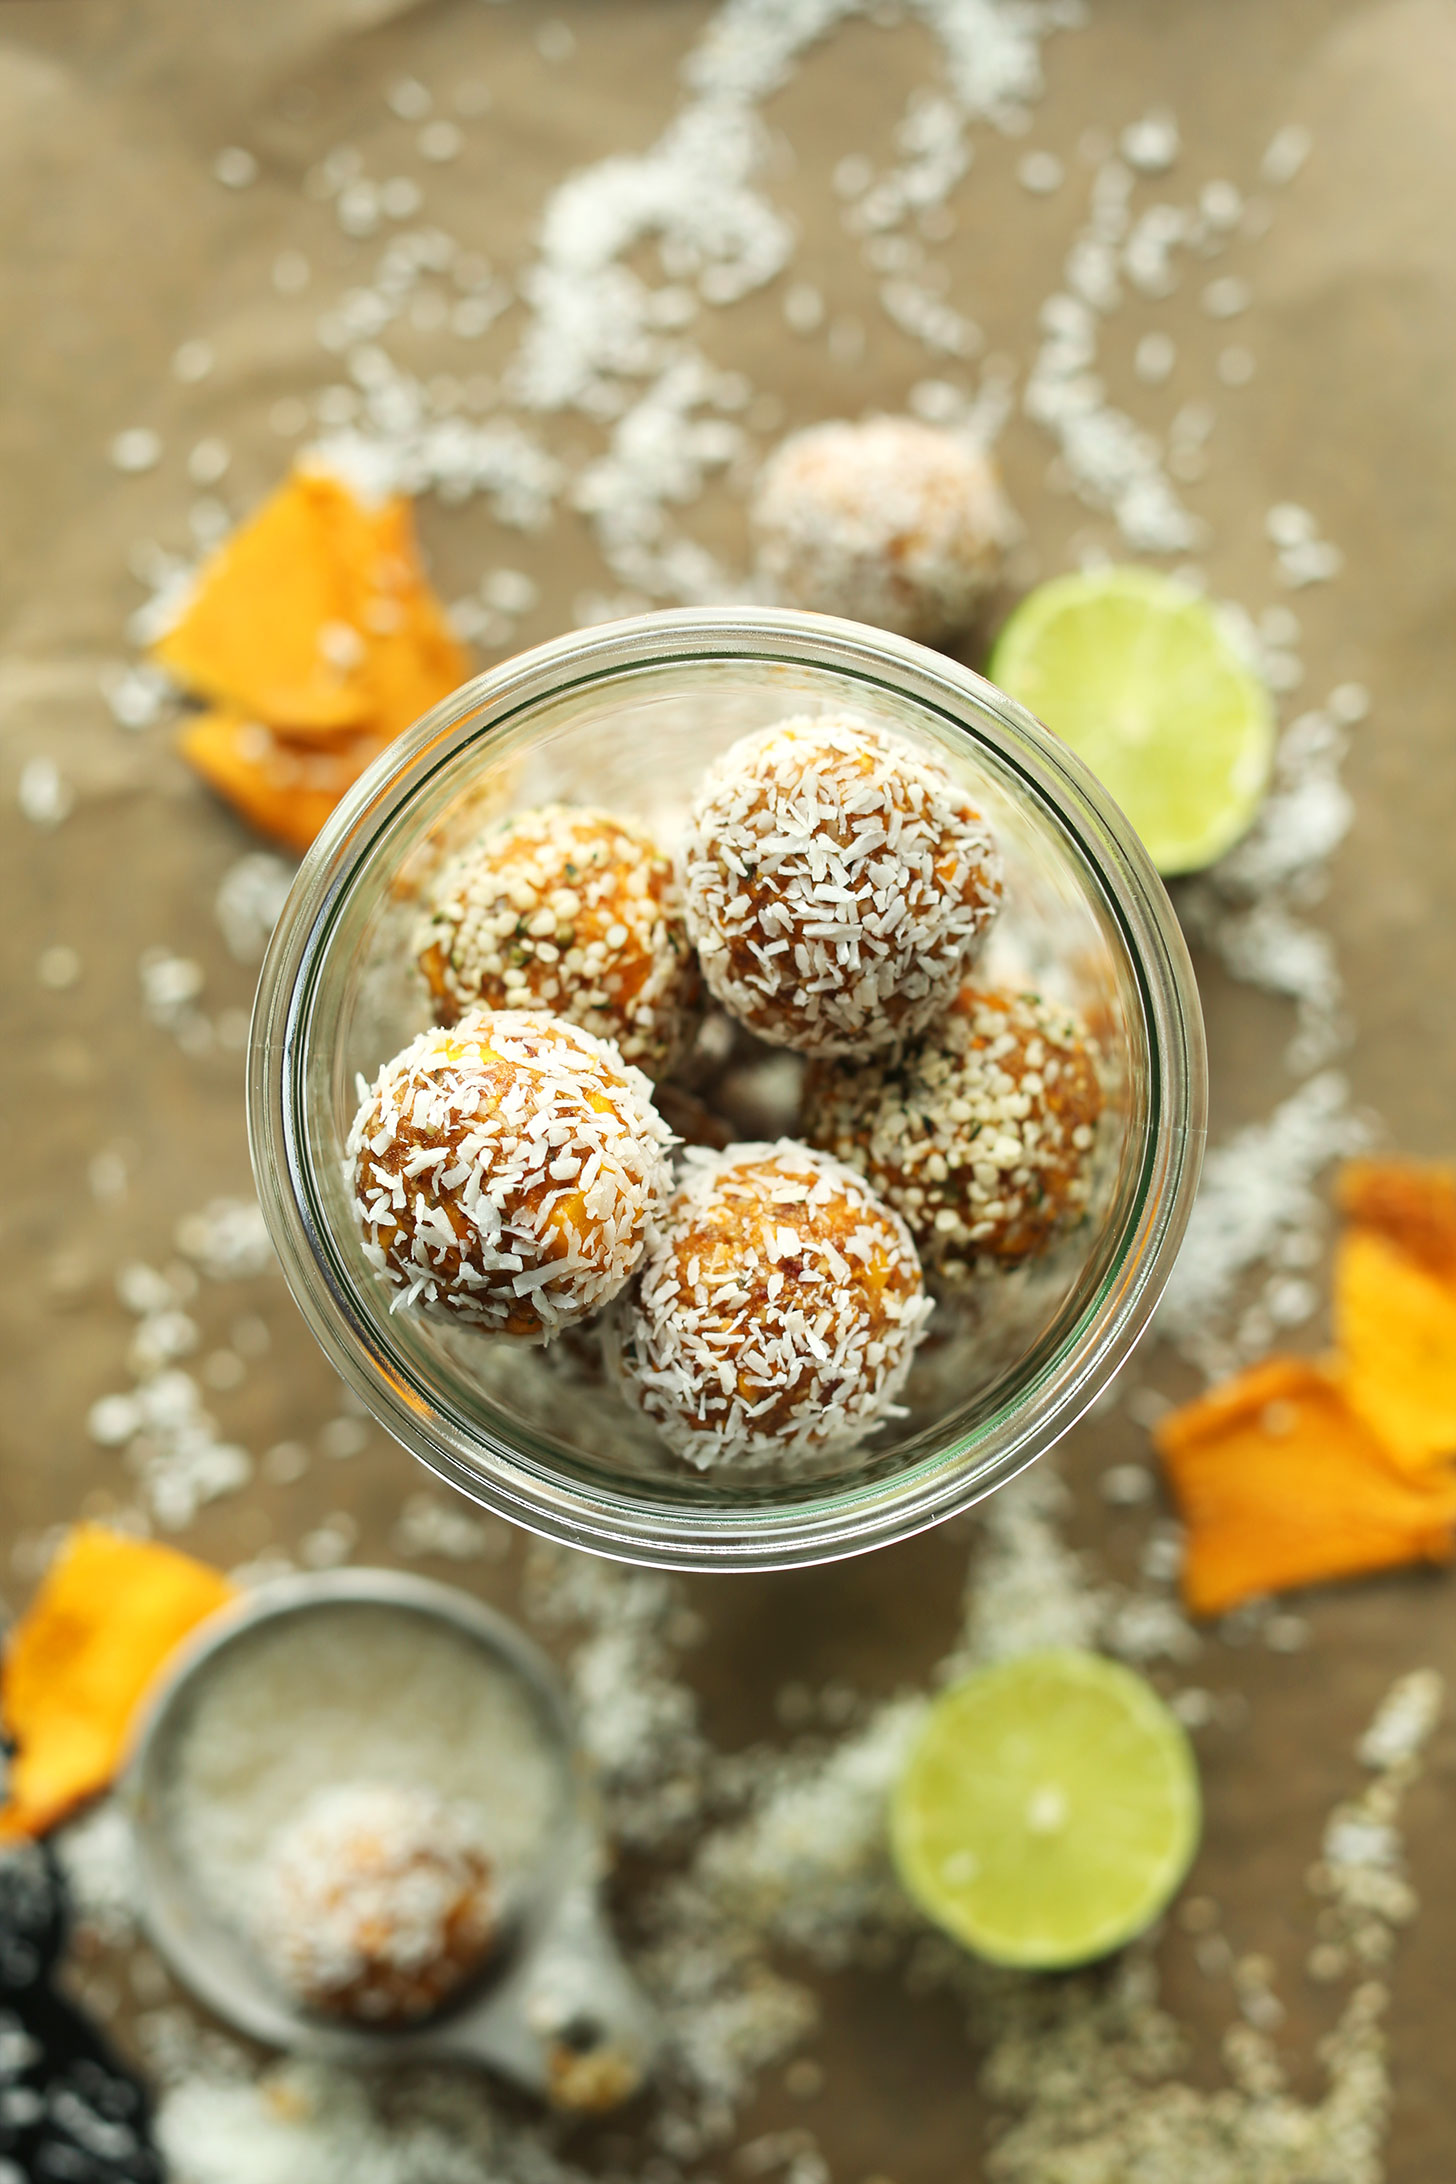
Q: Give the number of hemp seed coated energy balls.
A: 2